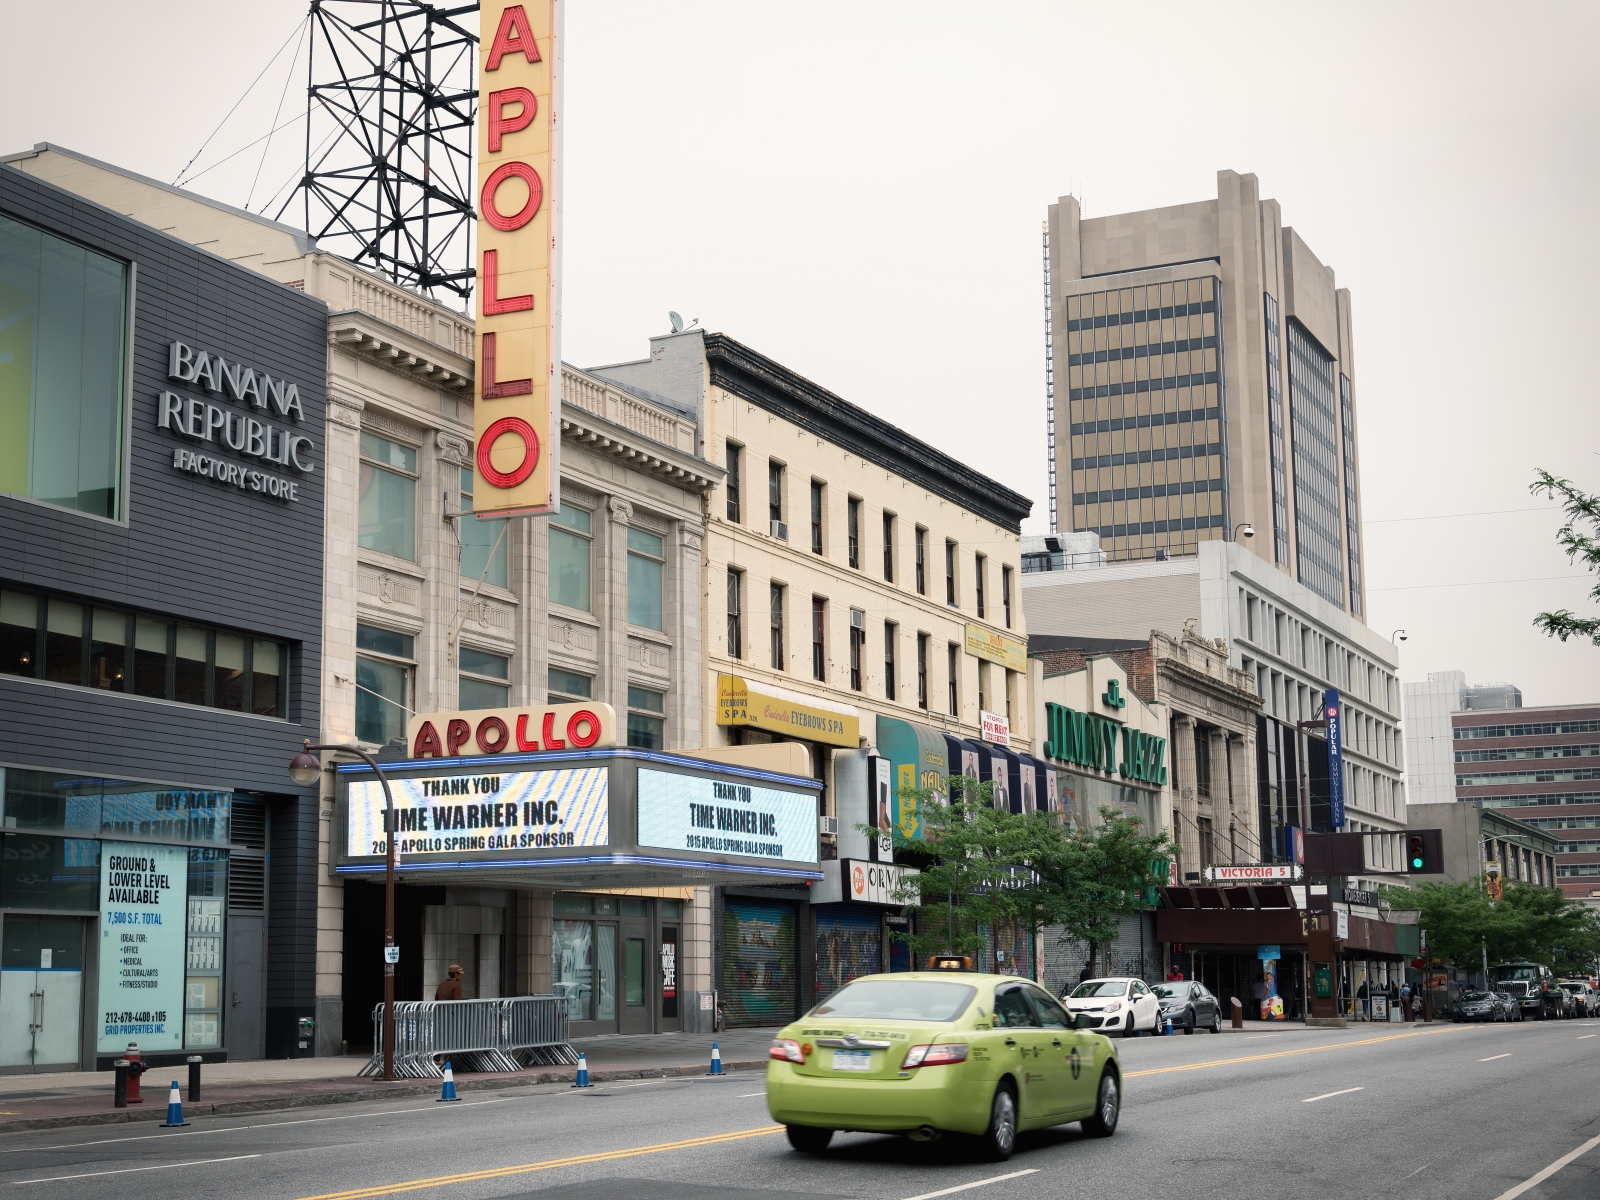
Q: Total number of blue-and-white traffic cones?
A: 5